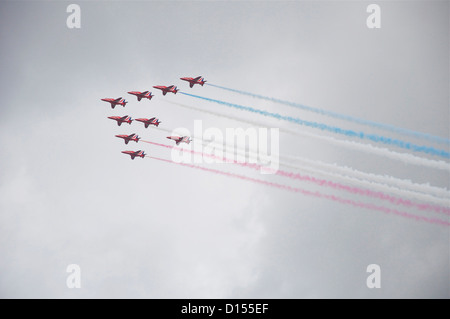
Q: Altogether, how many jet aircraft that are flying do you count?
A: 9